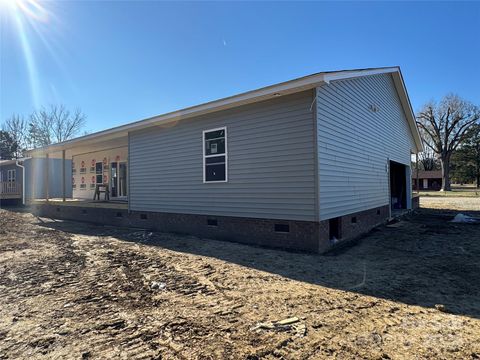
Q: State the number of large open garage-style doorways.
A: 1